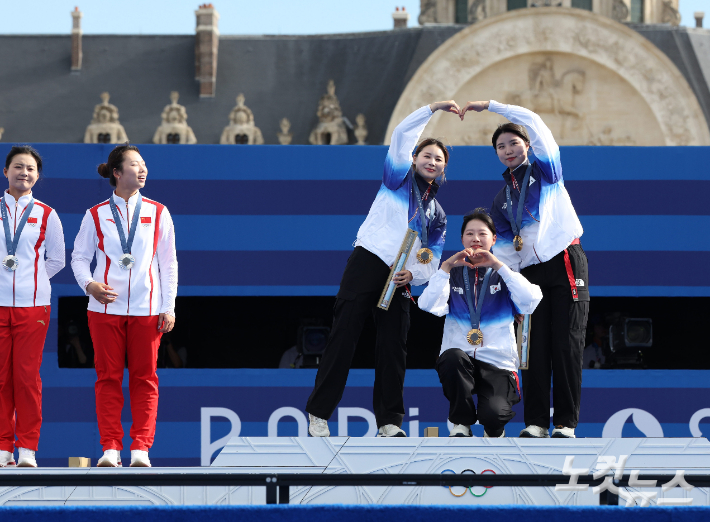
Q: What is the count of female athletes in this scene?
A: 5